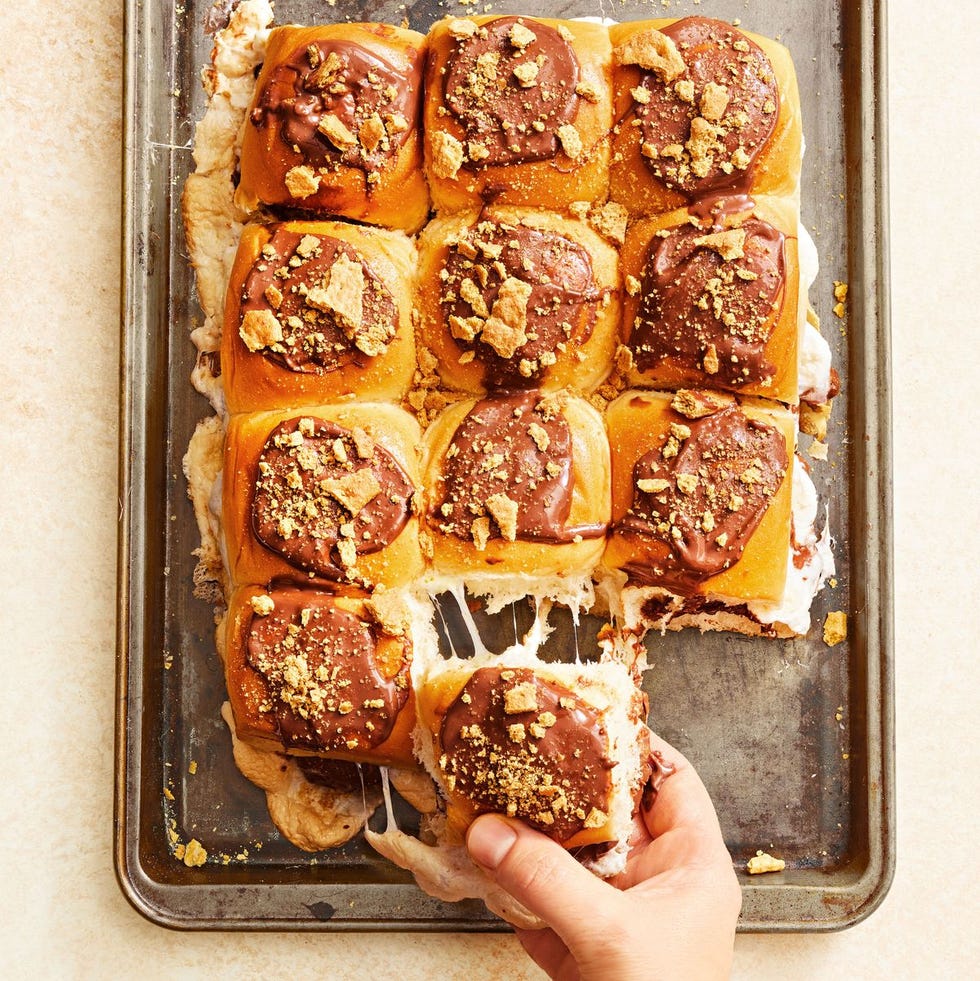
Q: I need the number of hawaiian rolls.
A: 11